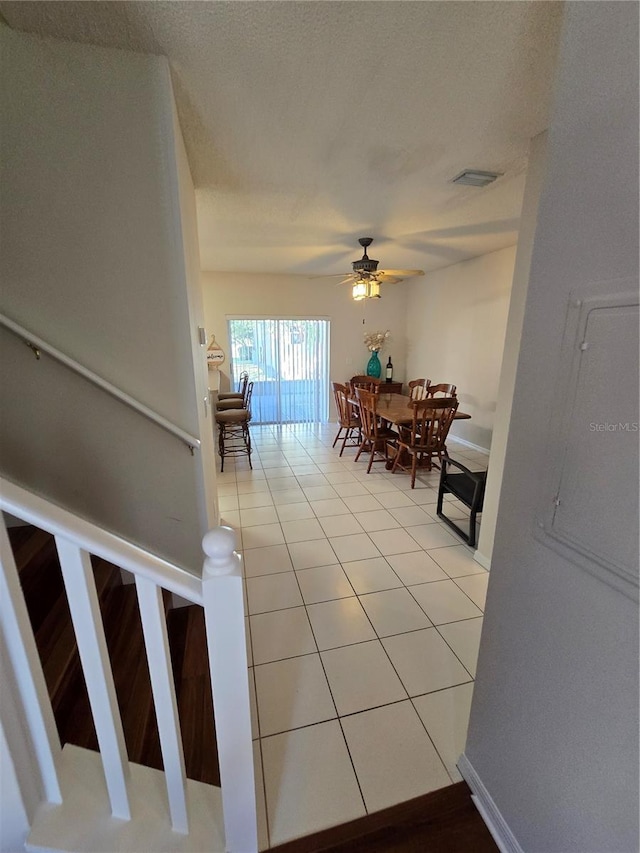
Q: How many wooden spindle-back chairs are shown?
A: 6